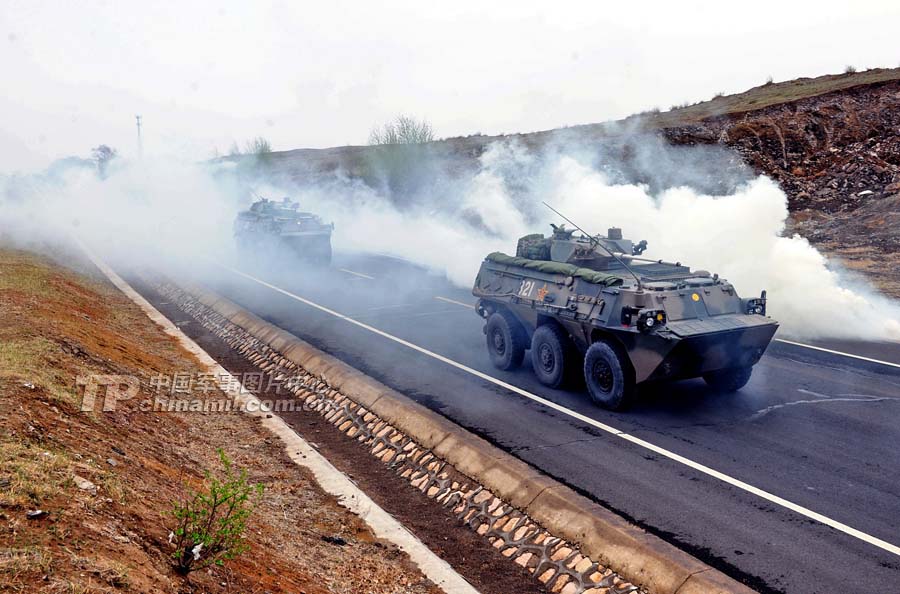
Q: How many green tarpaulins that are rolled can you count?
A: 1